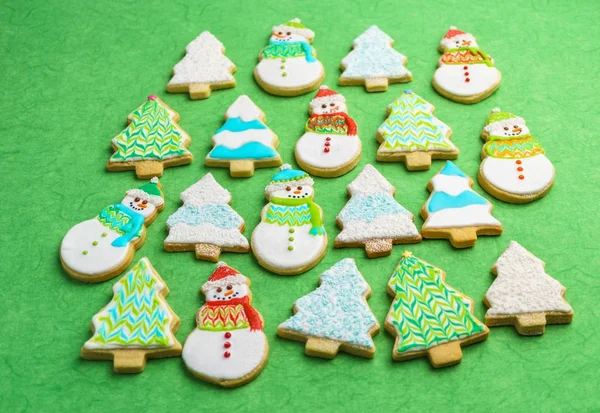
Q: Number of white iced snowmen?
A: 7